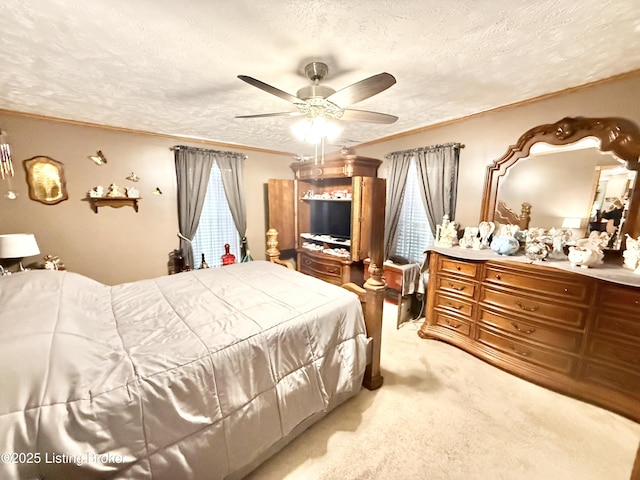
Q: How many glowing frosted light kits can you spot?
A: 1